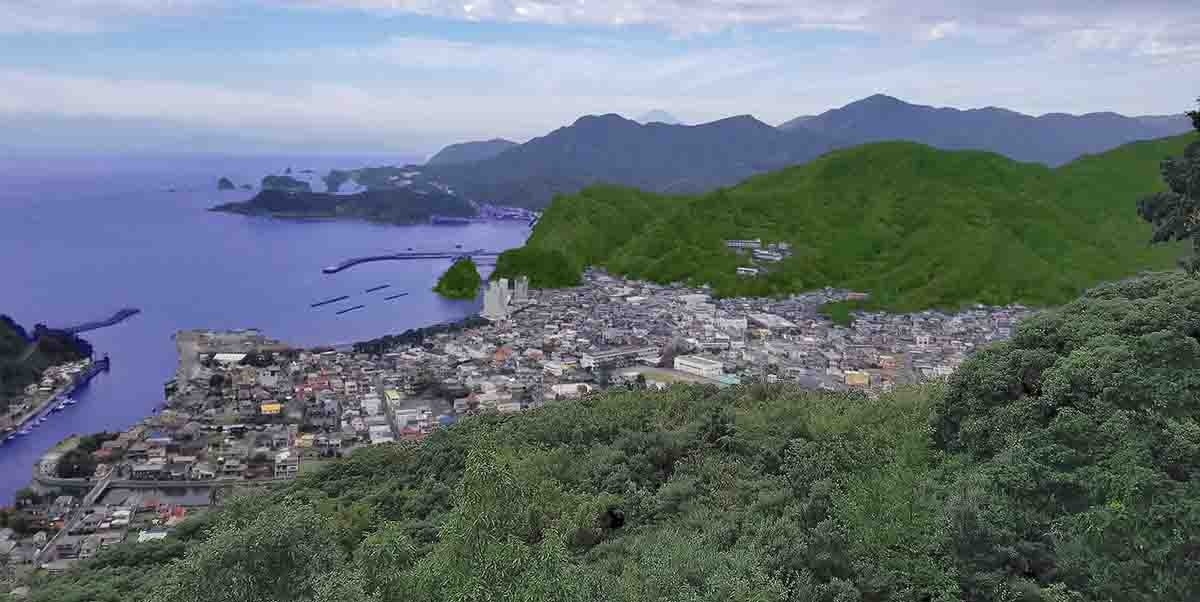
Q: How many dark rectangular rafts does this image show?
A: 4